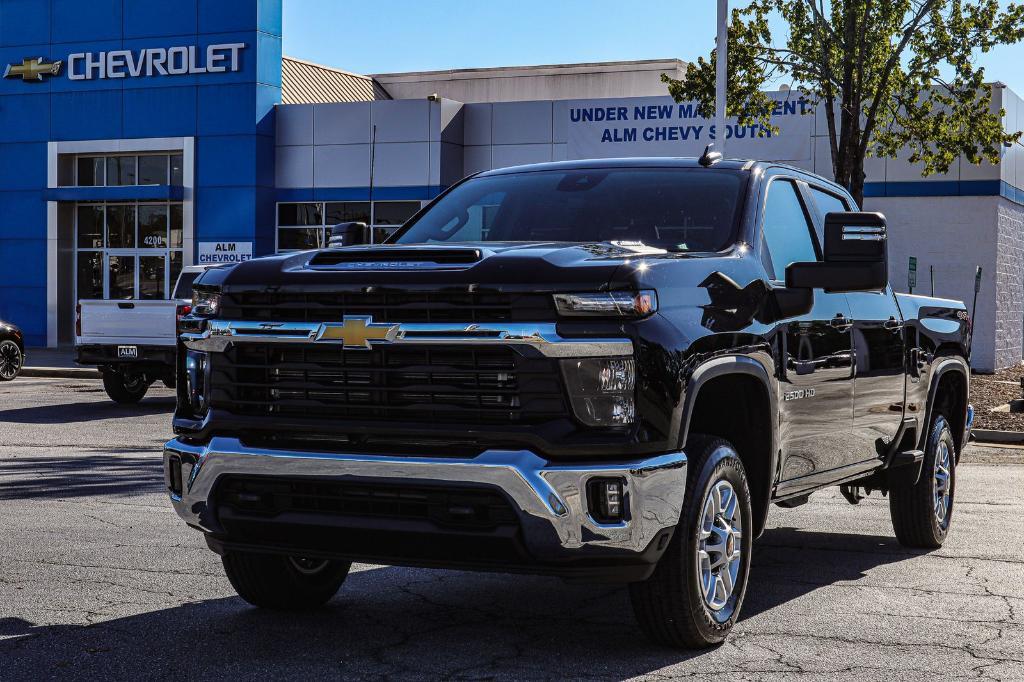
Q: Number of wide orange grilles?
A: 0